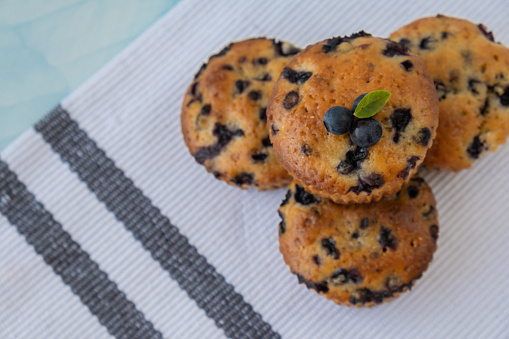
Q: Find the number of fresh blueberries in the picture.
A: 3